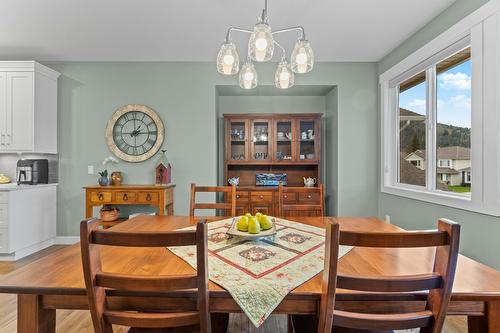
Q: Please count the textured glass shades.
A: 5